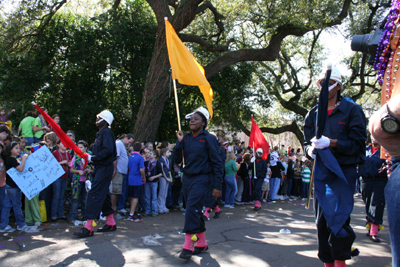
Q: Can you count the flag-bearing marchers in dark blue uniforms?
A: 4